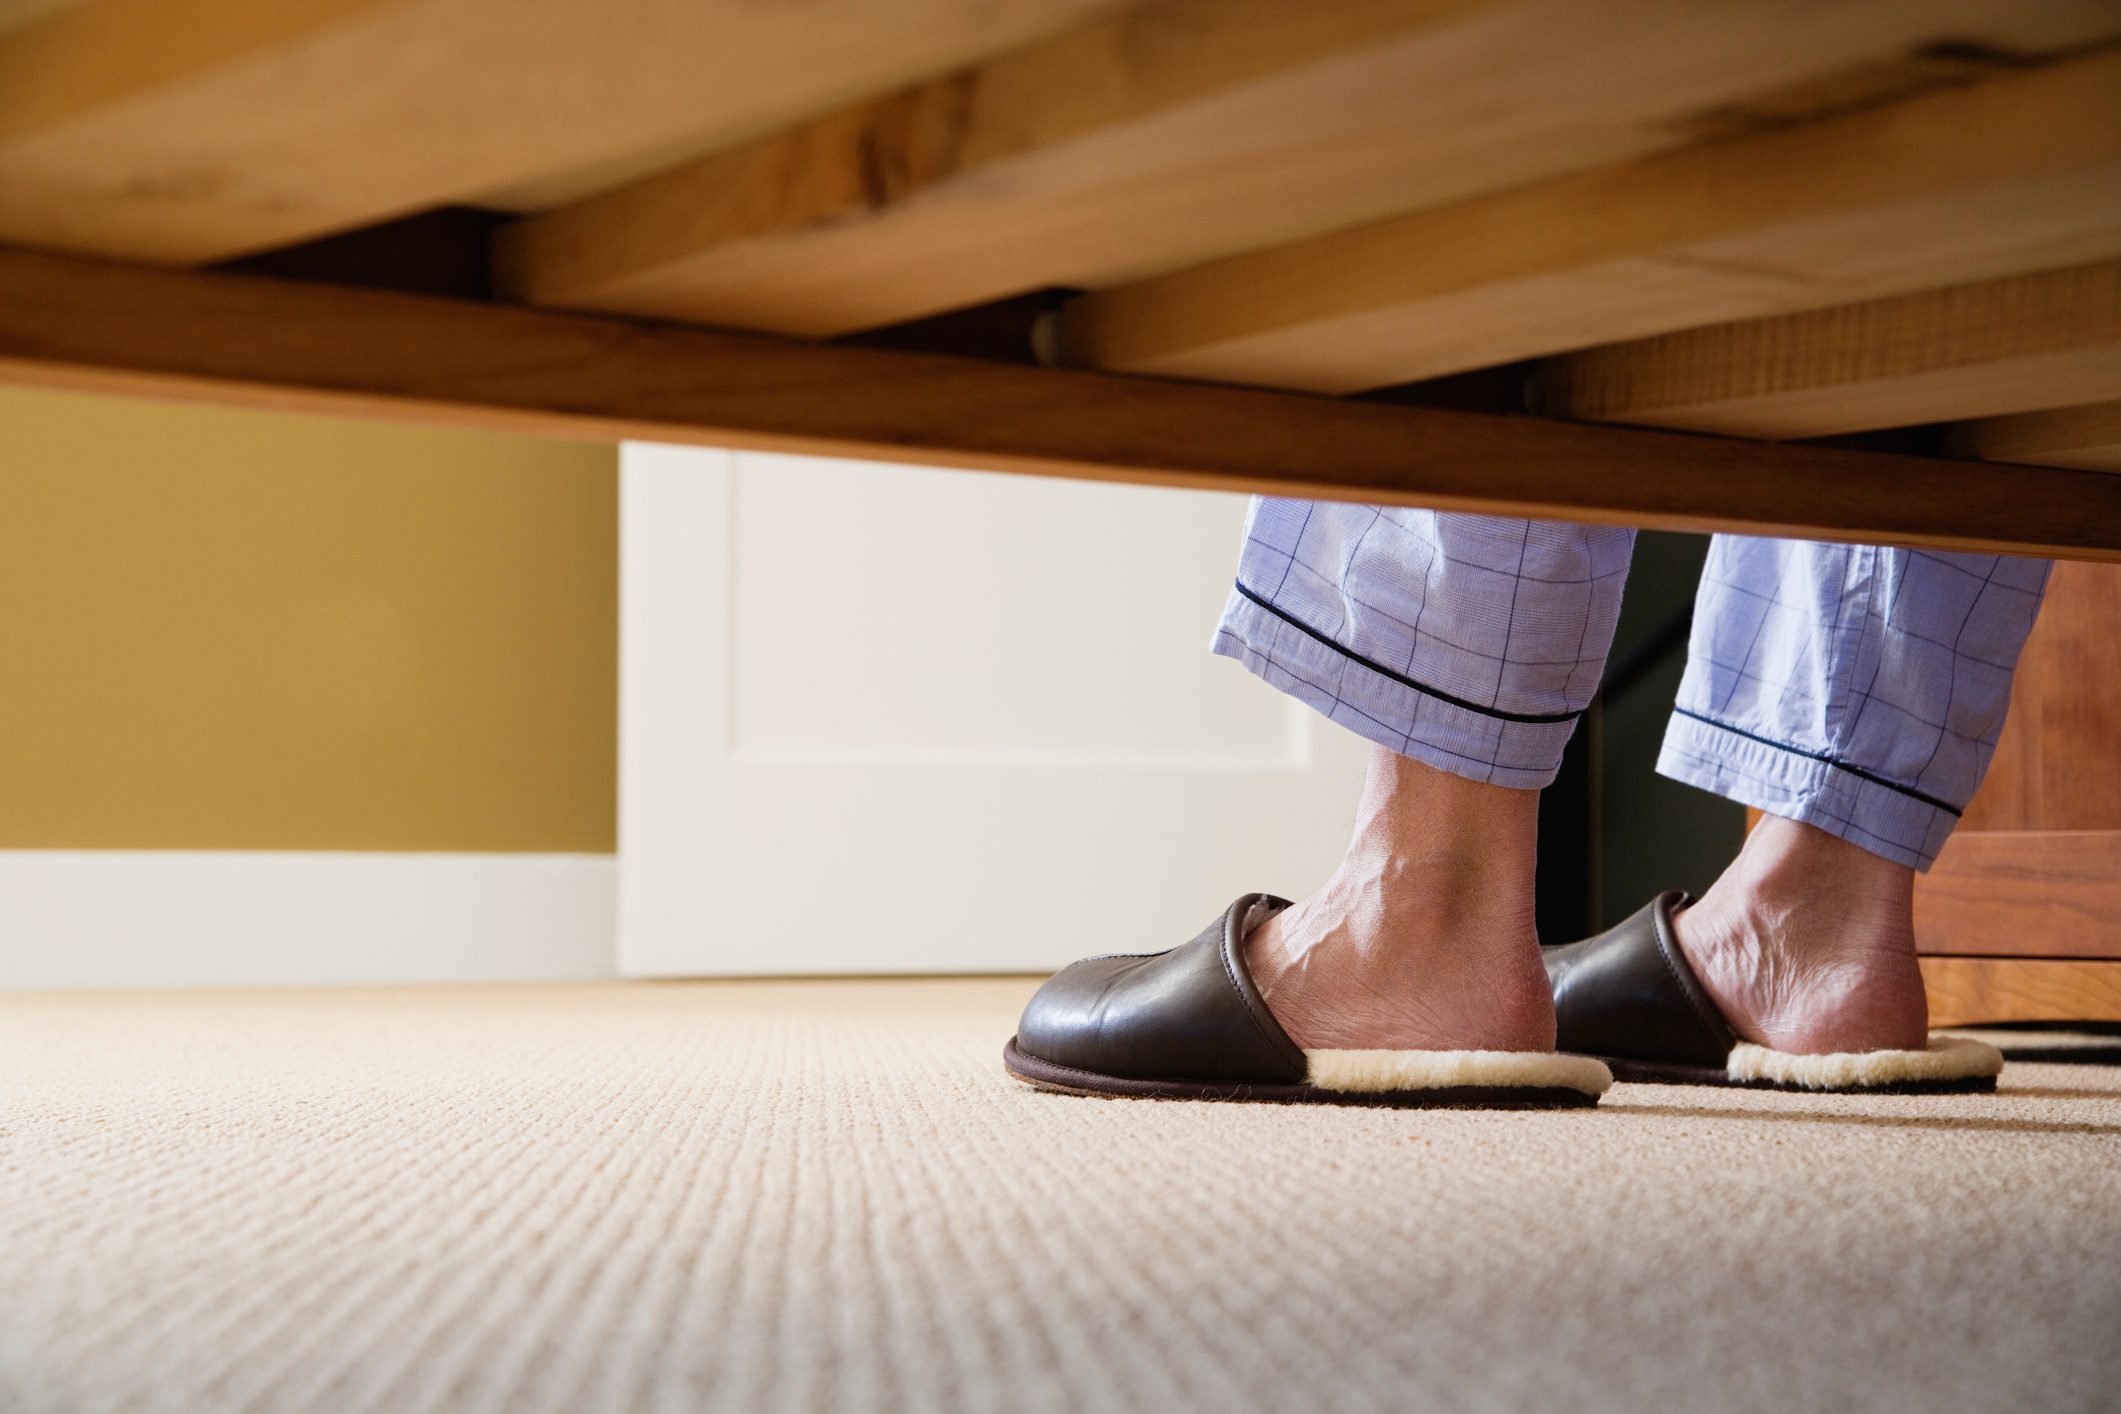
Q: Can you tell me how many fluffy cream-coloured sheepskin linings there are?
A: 2